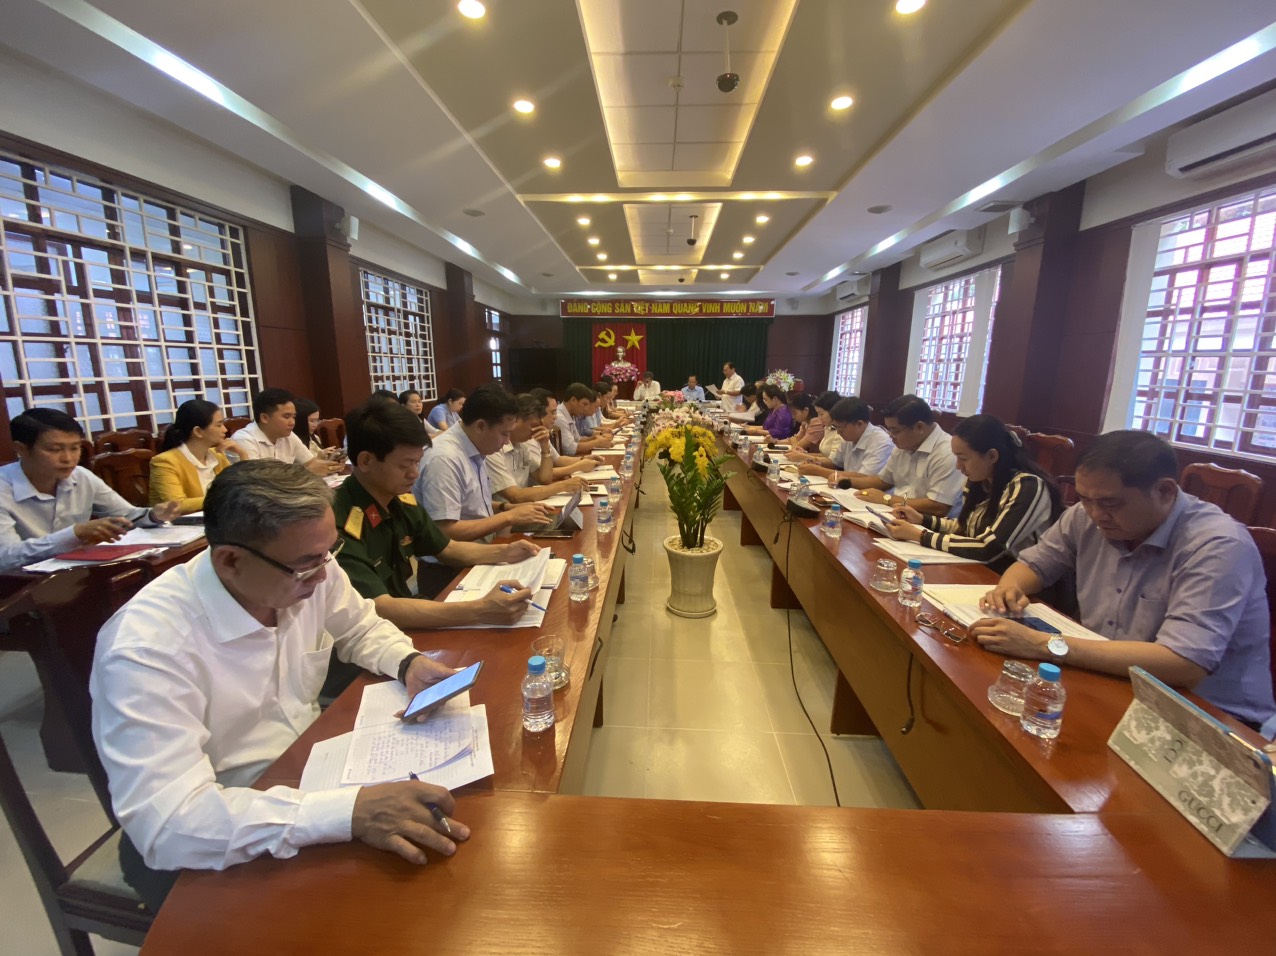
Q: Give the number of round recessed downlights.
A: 14